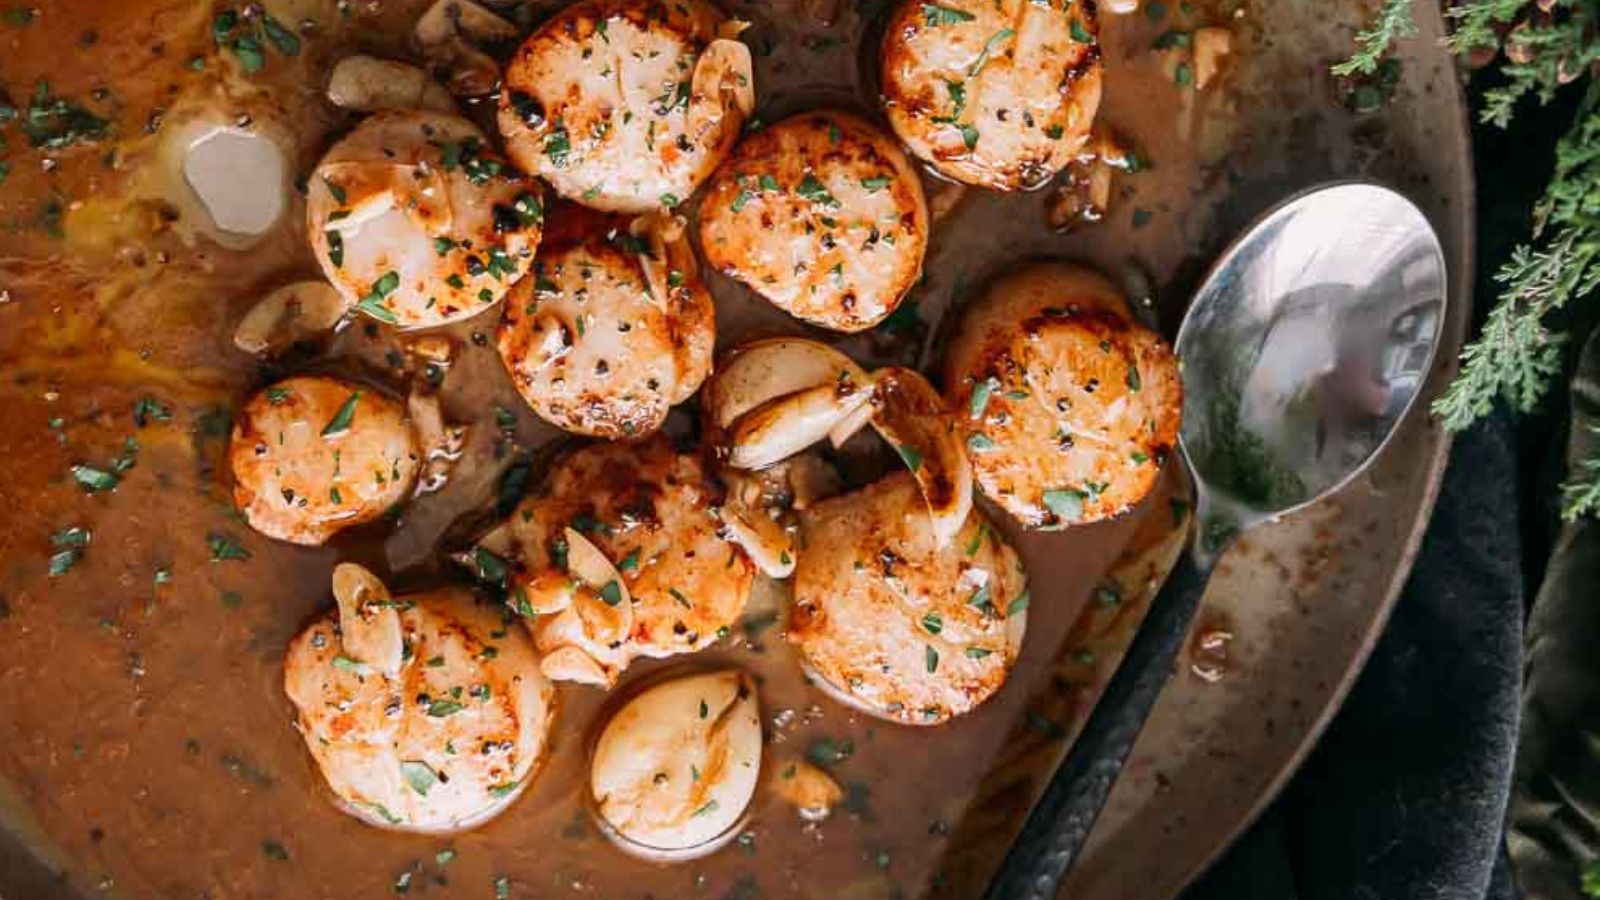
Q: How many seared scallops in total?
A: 10